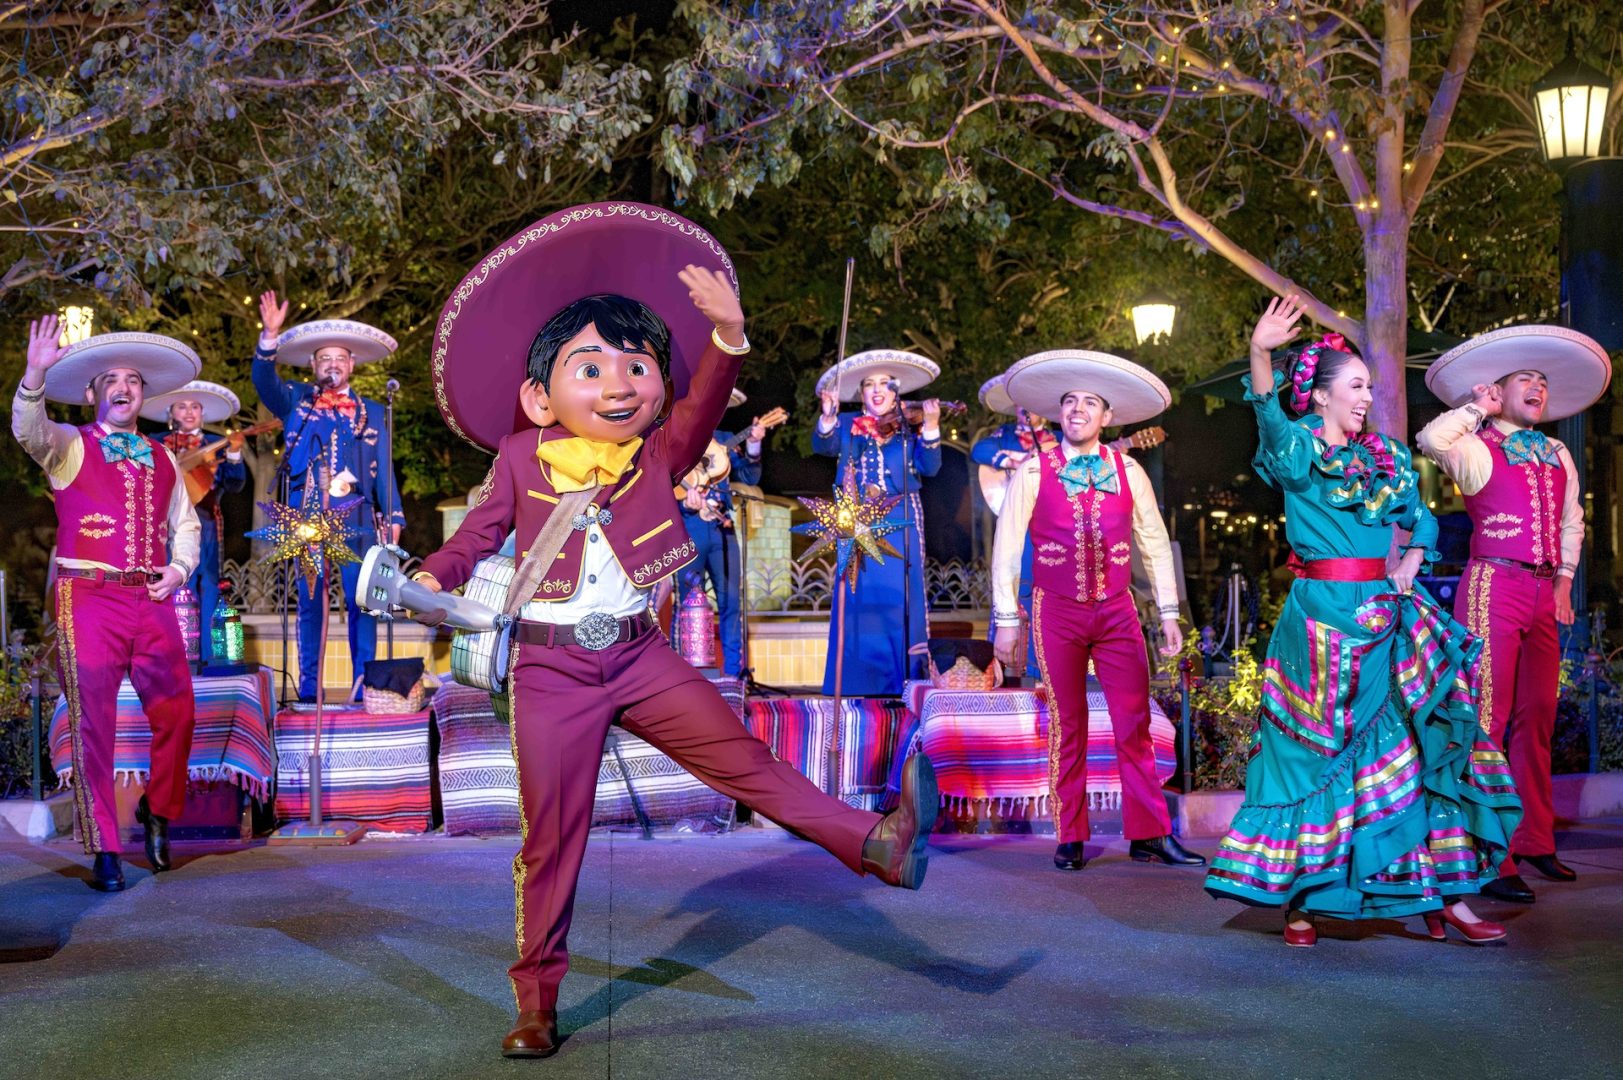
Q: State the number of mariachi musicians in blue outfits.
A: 5